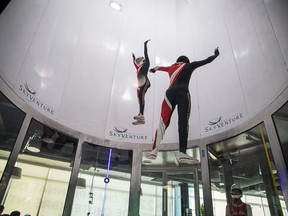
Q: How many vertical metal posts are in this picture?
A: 5